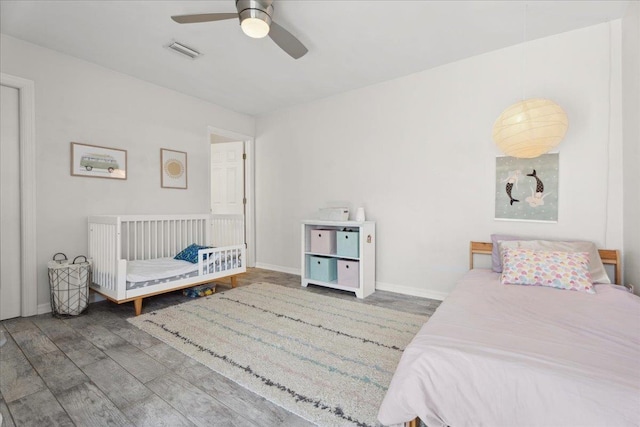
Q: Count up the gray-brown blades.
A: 2